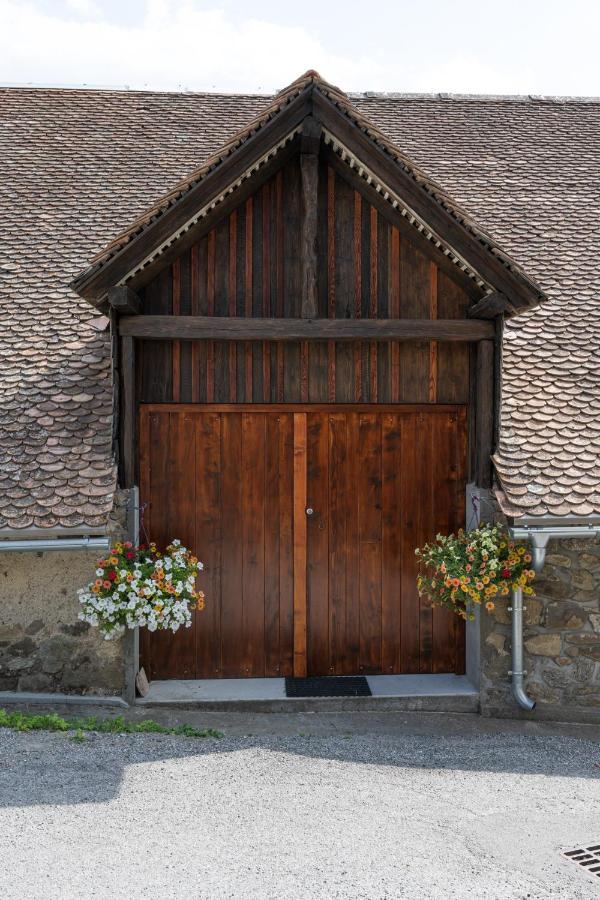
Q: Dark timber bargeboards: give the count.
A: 2